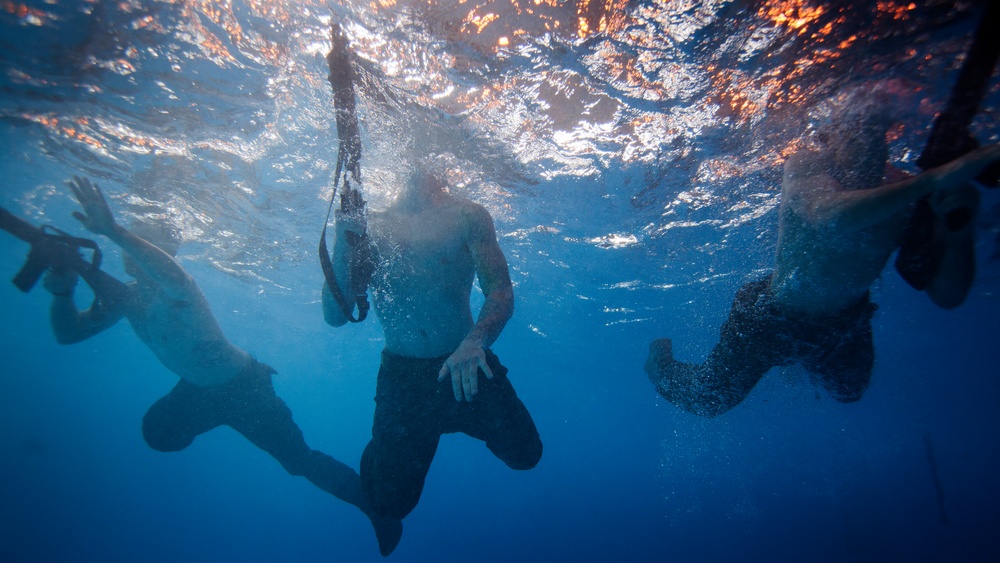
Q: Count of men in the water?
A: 3